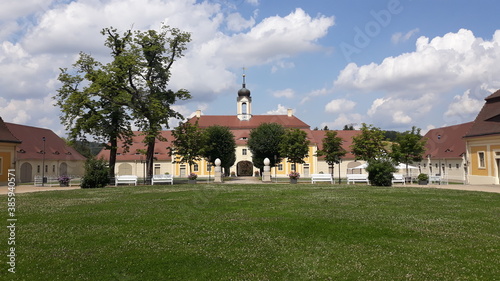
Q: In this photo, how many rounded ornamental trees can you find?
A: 2